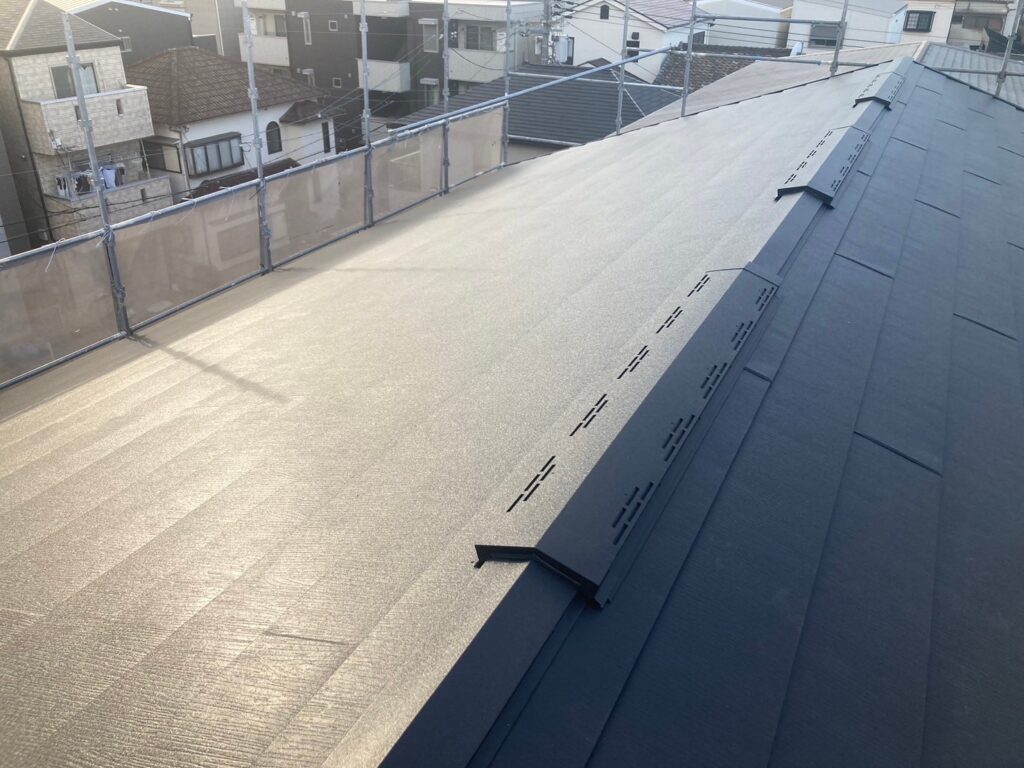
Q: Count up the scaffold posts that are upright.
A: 9